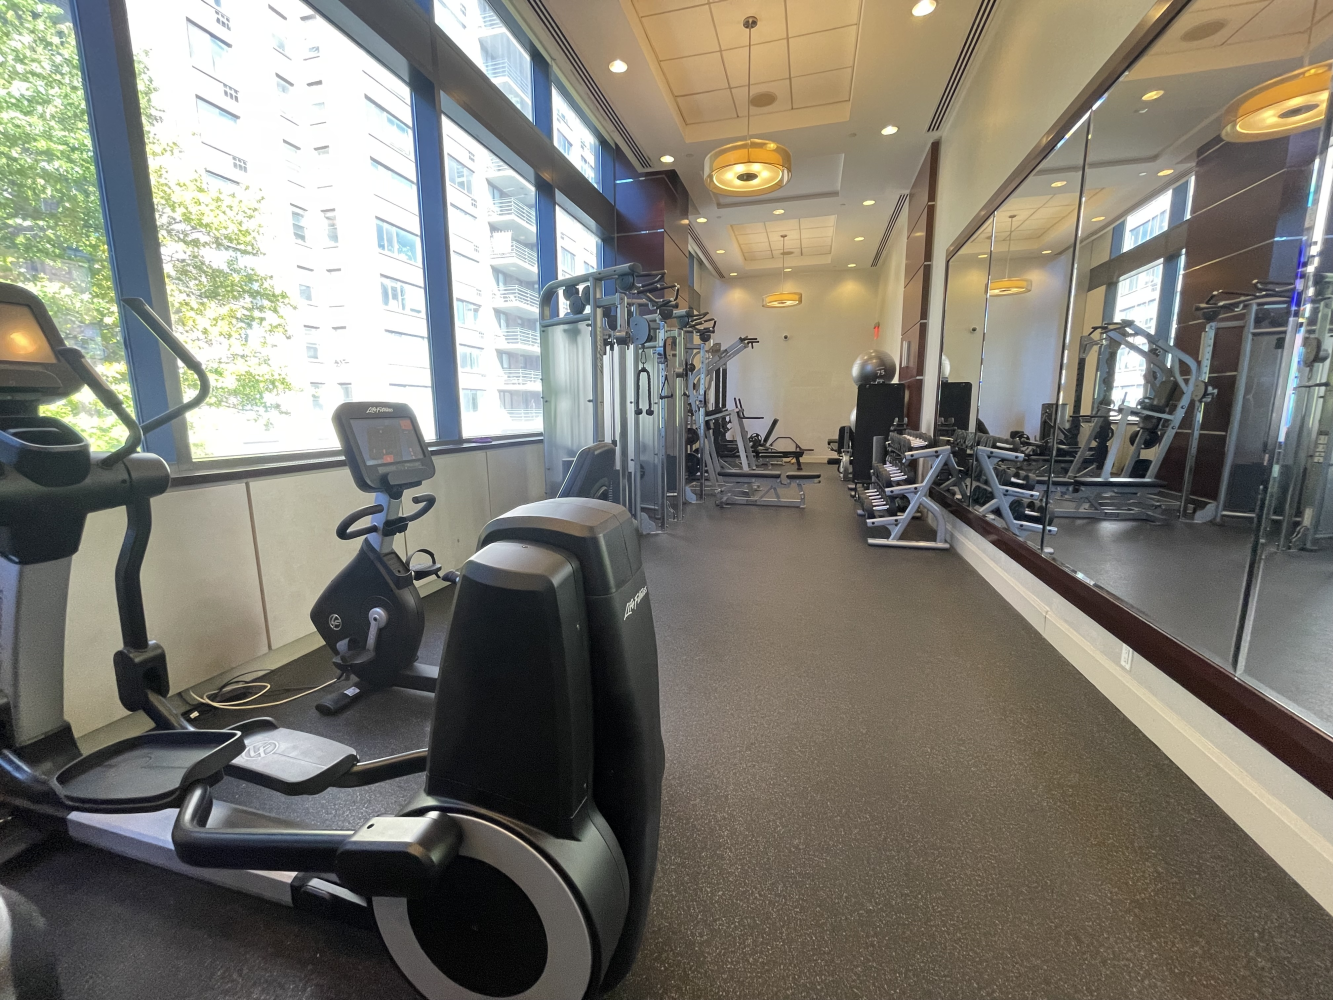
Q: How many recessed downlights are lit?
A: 12